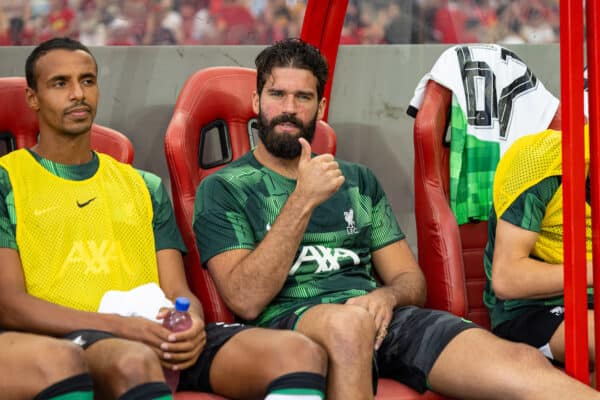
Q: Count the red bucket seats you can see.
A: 3